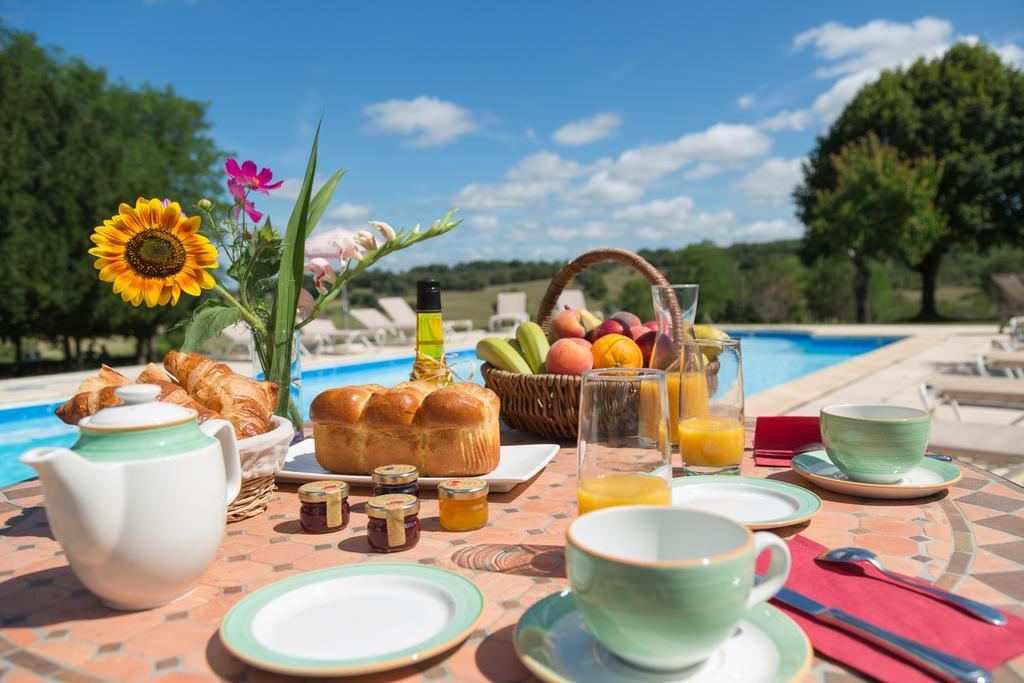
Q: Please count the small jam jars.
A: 4